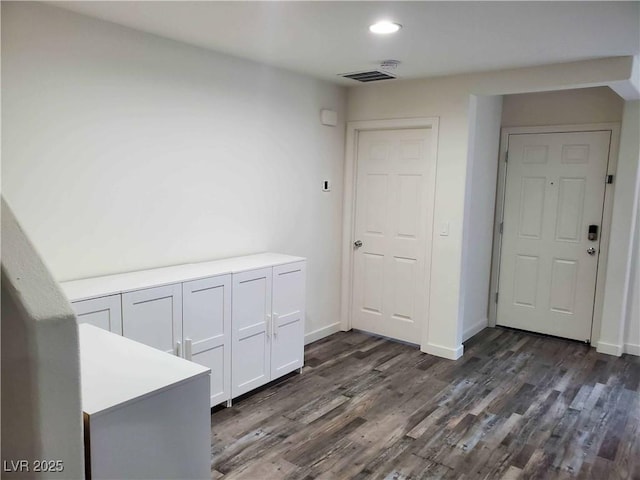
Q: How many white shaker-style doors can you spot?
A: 5